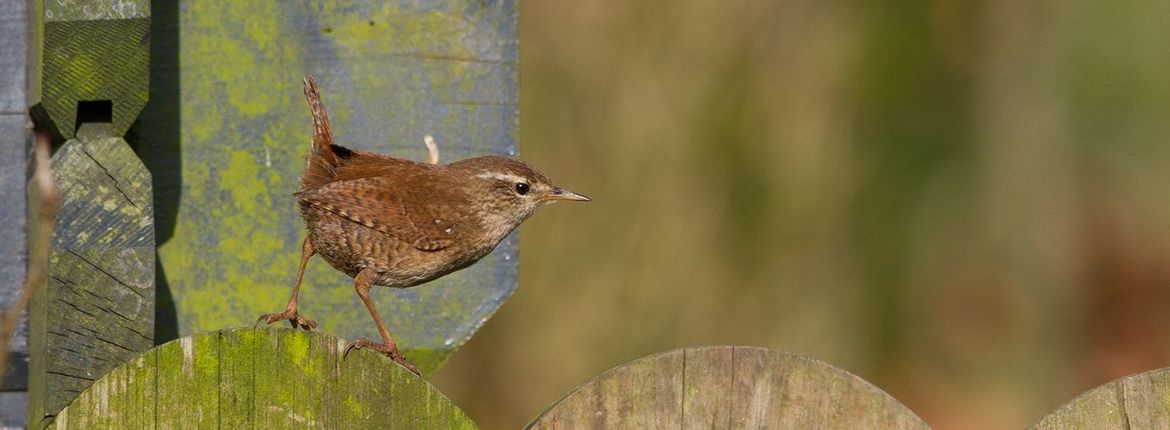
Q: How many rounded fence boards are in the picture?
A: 3